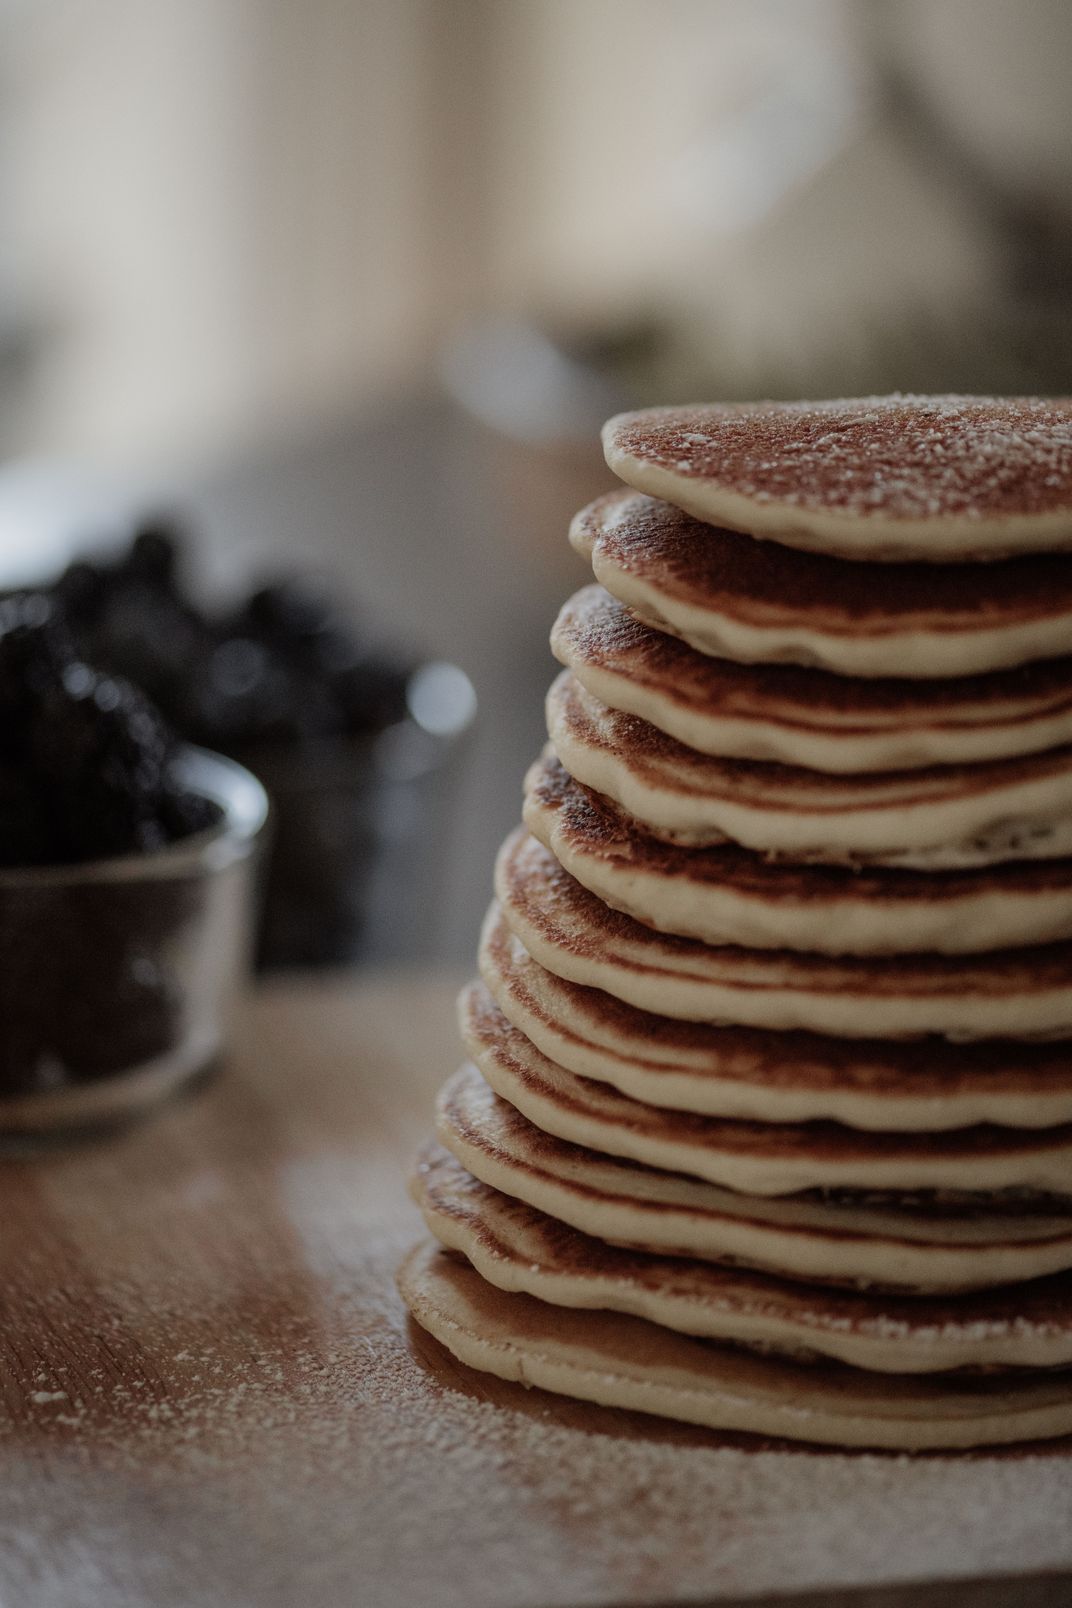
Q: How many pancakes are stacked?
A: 11